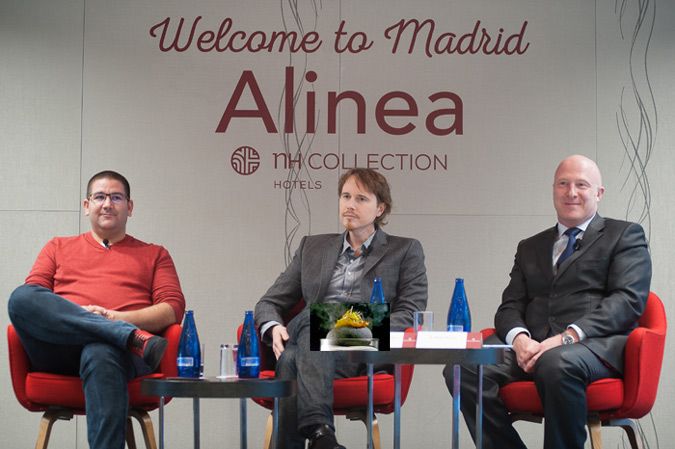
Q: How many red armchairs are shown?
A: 3